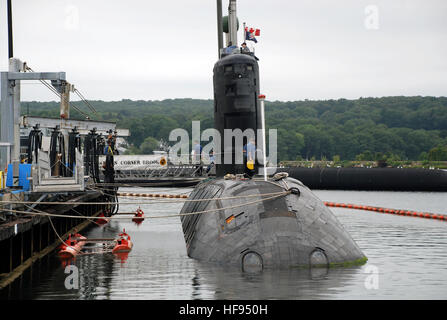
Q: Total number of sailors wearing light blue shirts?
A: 2